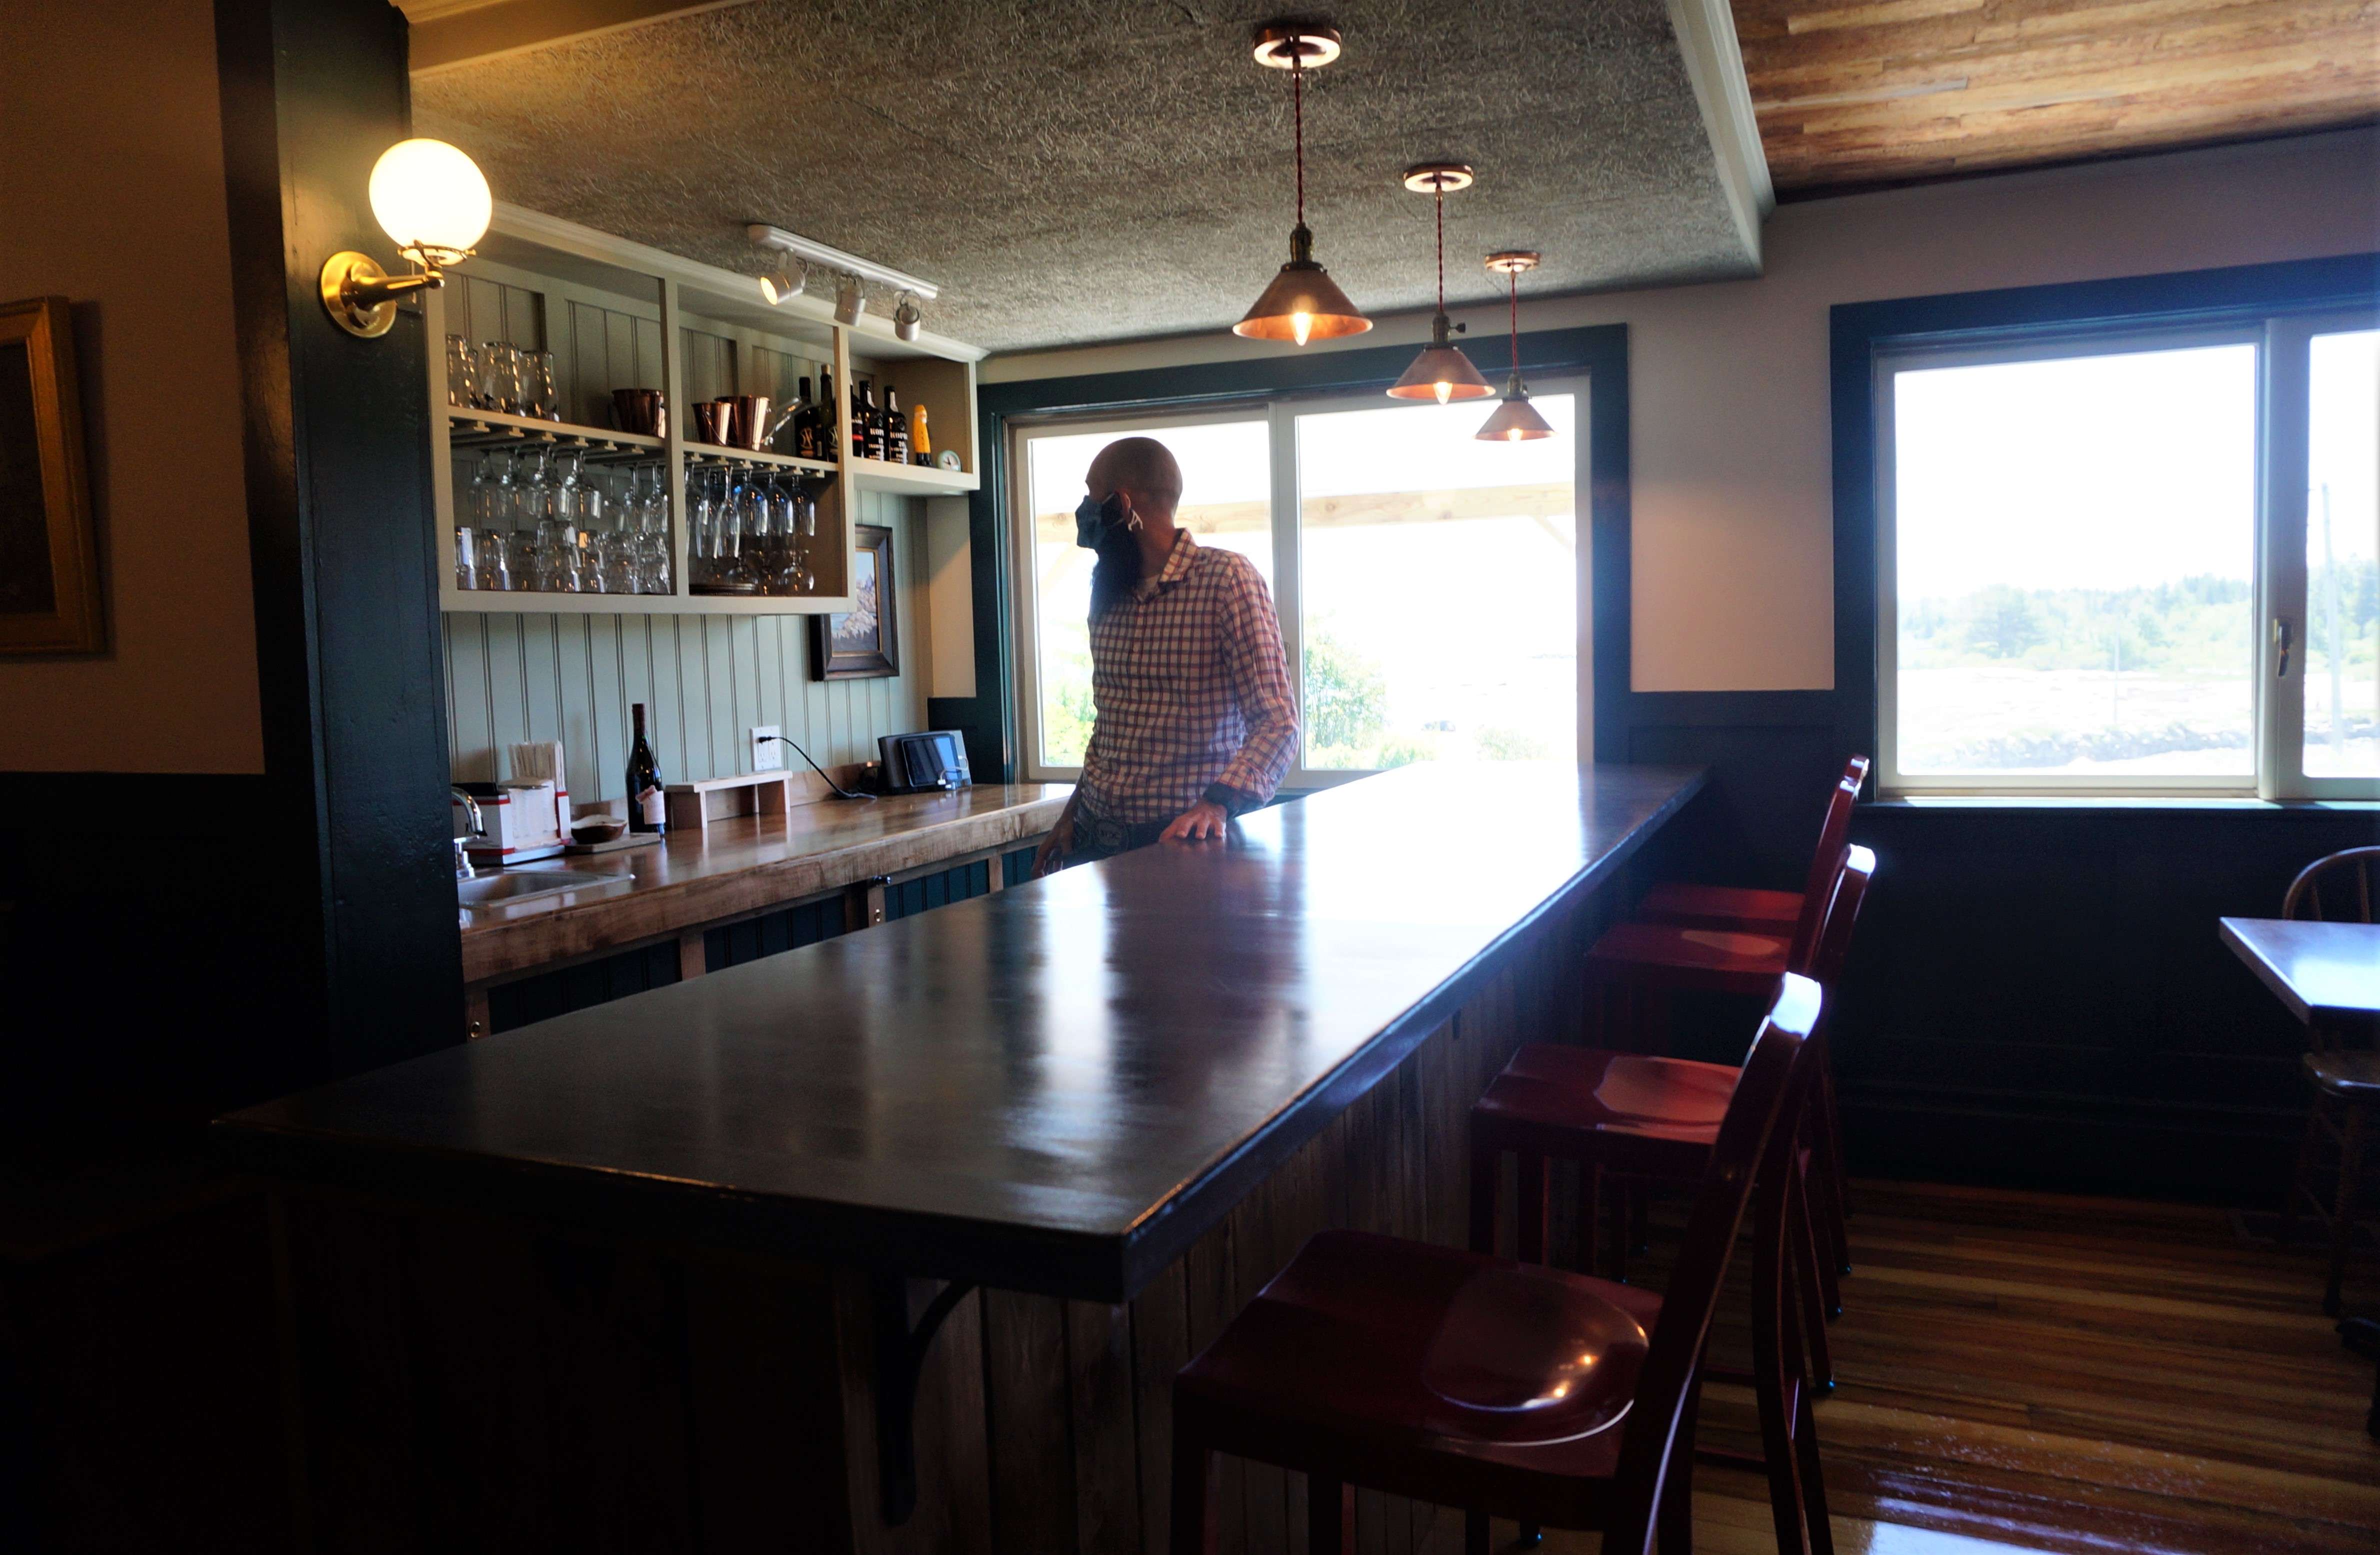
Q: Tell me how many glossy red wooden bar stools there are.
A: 4